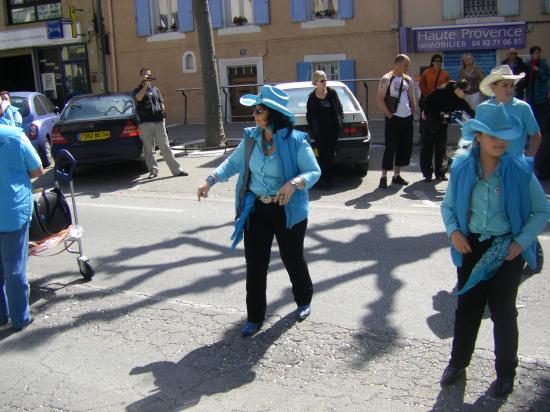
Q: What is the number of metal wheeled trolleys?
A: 1